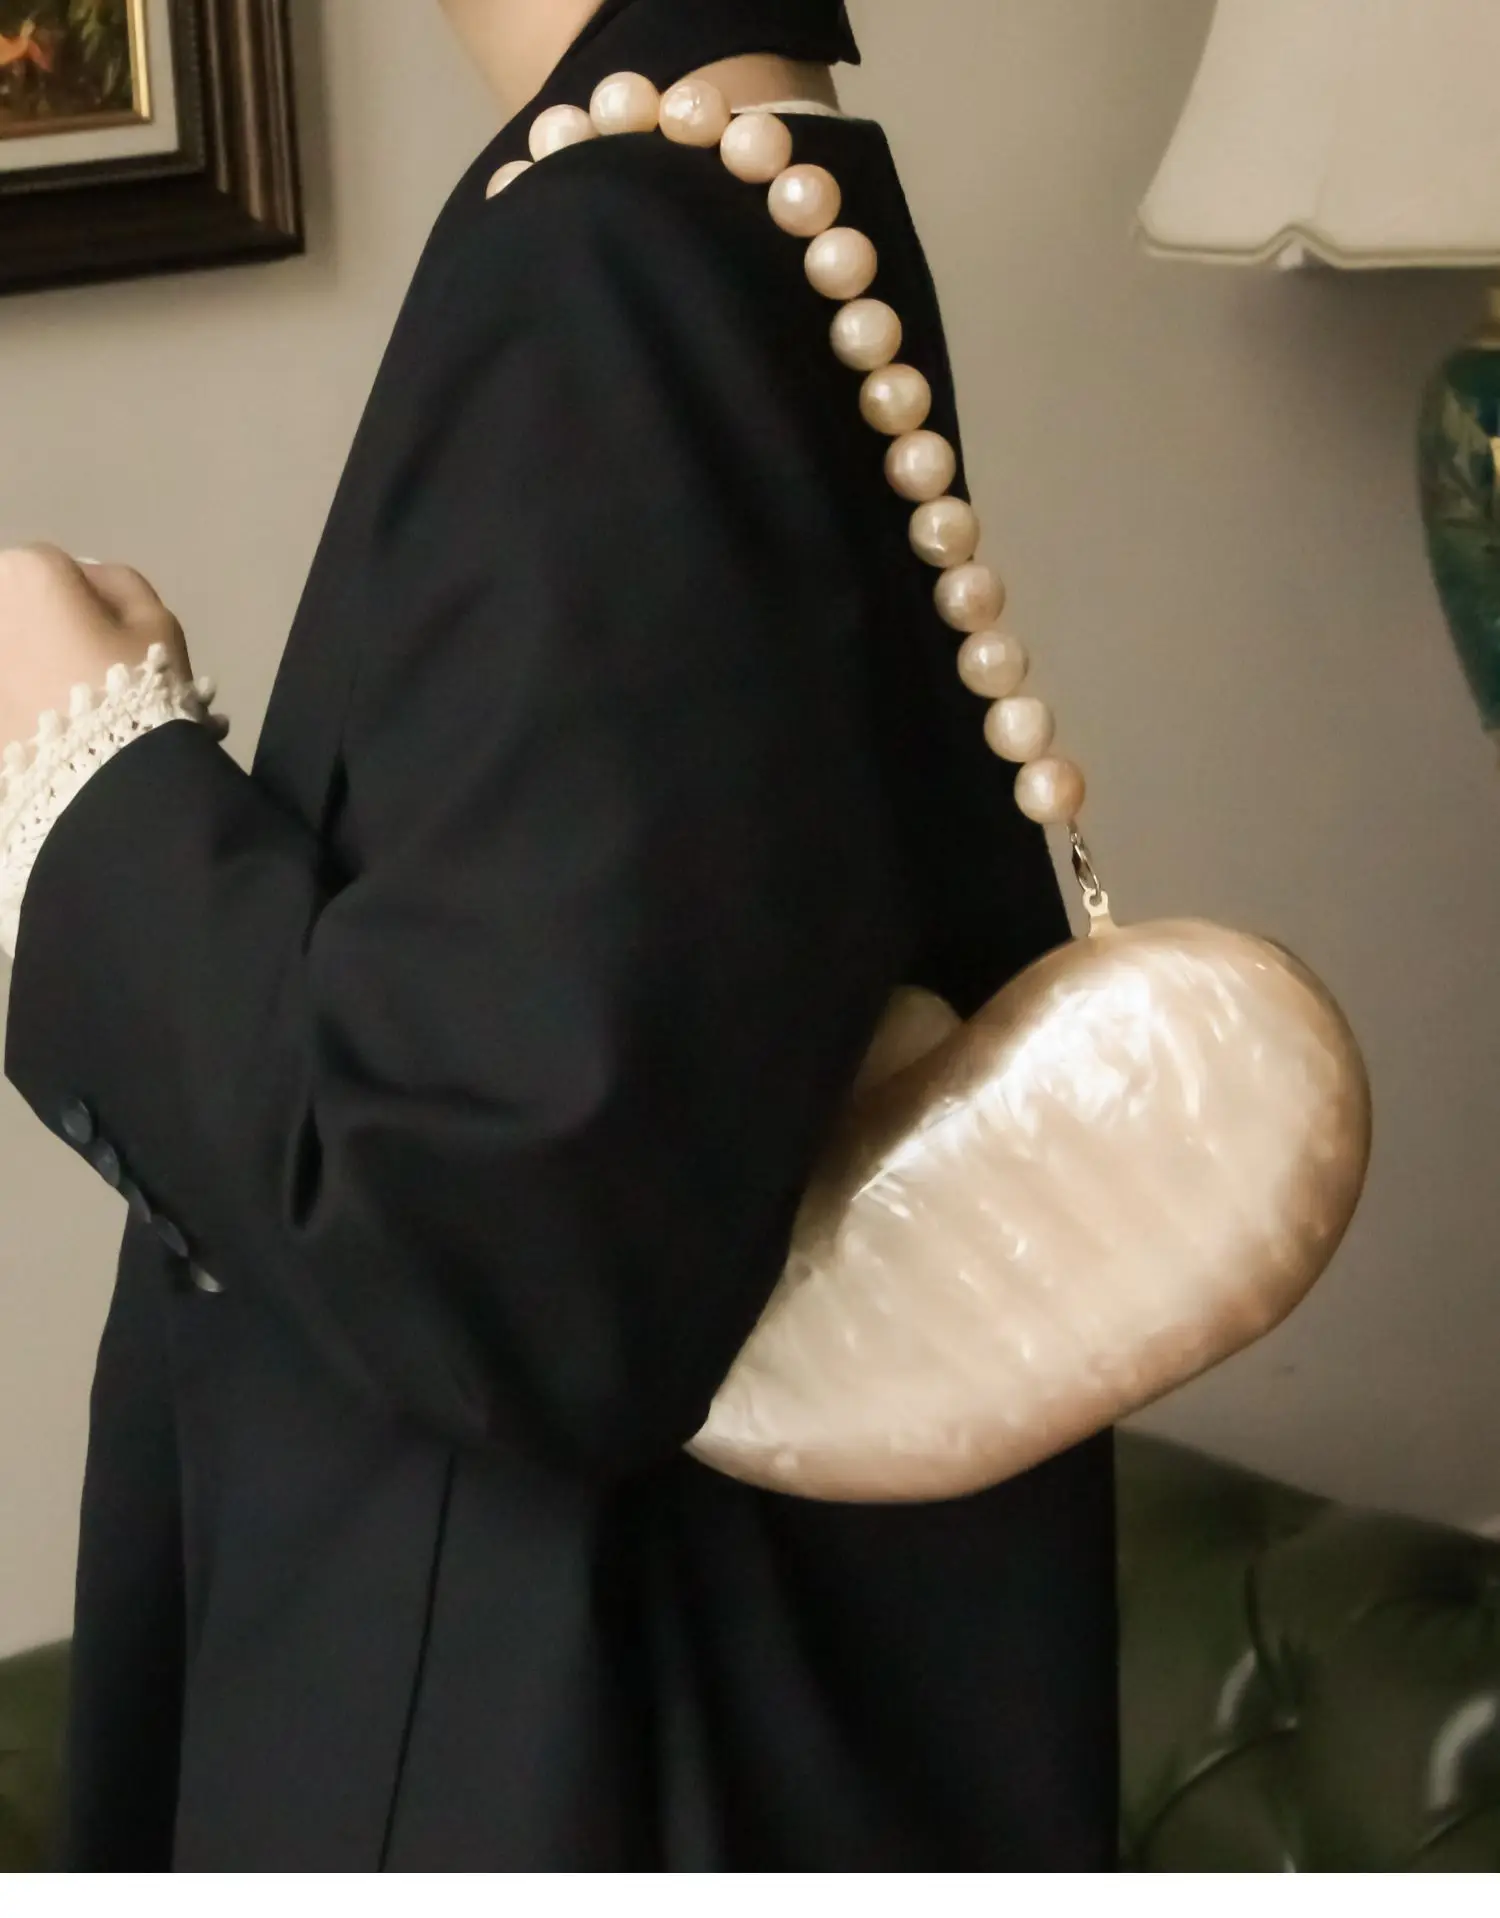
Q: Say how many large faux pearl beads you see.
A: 15